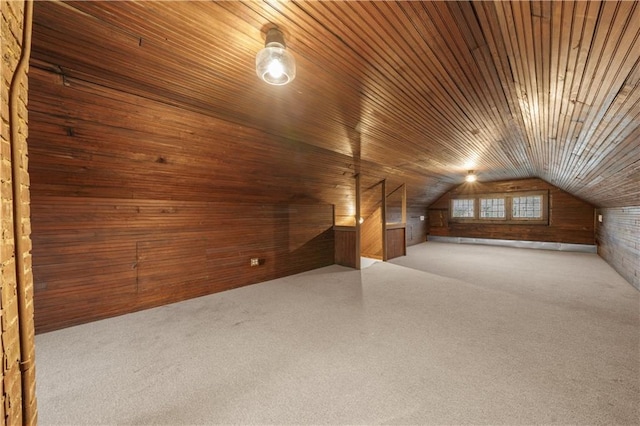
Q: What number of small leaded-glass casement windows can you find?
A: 3